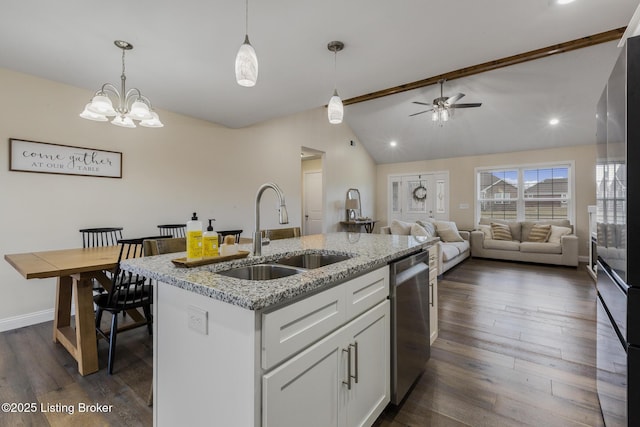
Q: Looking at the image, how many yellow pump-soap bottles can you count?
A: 2